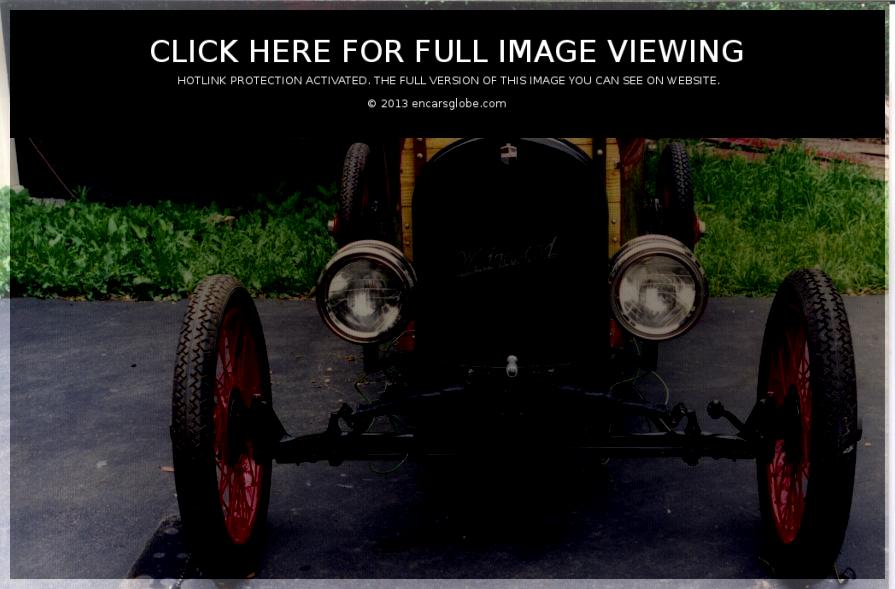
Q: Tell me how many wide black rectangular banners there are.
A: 1